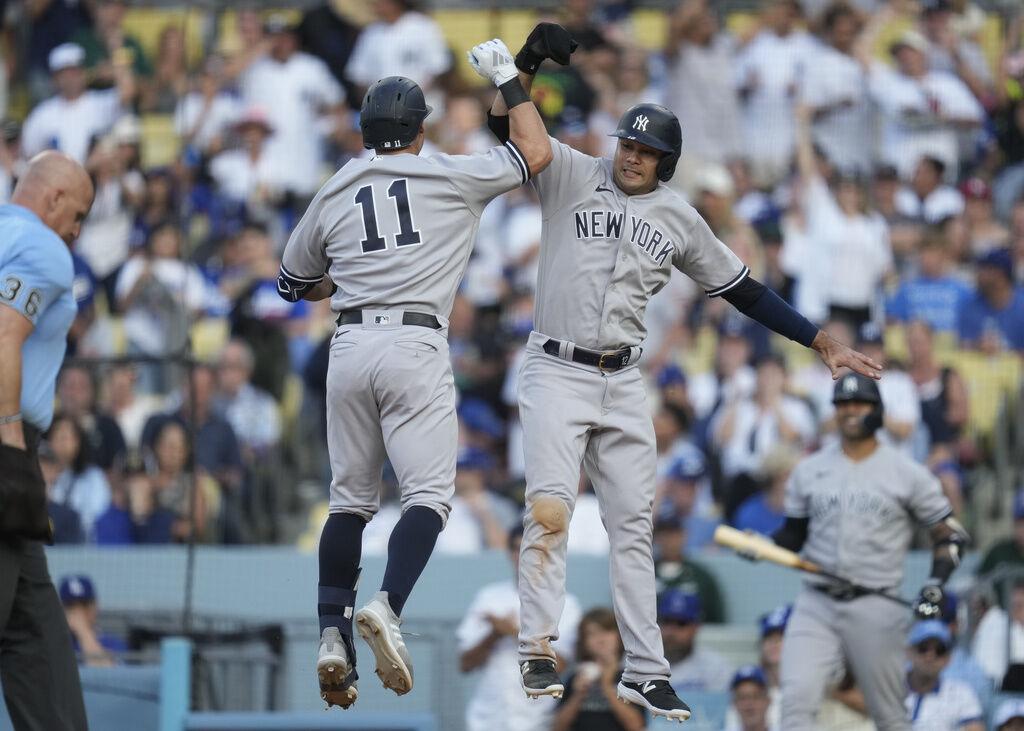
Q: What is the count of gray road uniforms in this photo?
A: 3